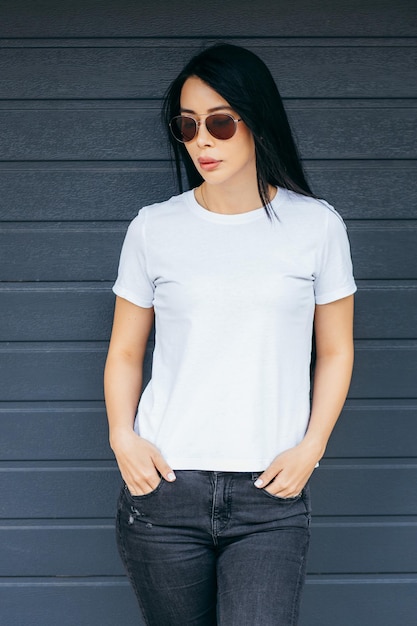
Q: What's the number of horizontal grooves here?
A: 10